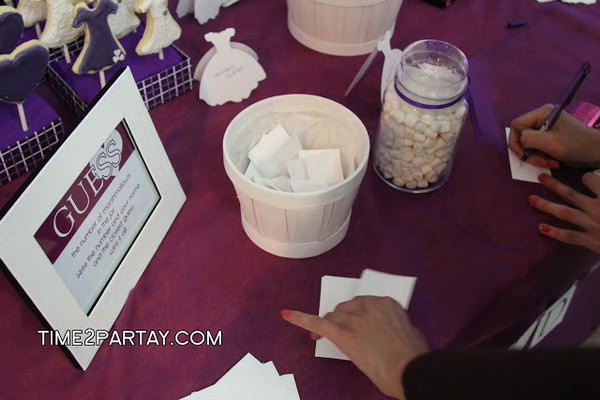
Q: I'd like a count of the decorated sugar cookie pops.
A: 7